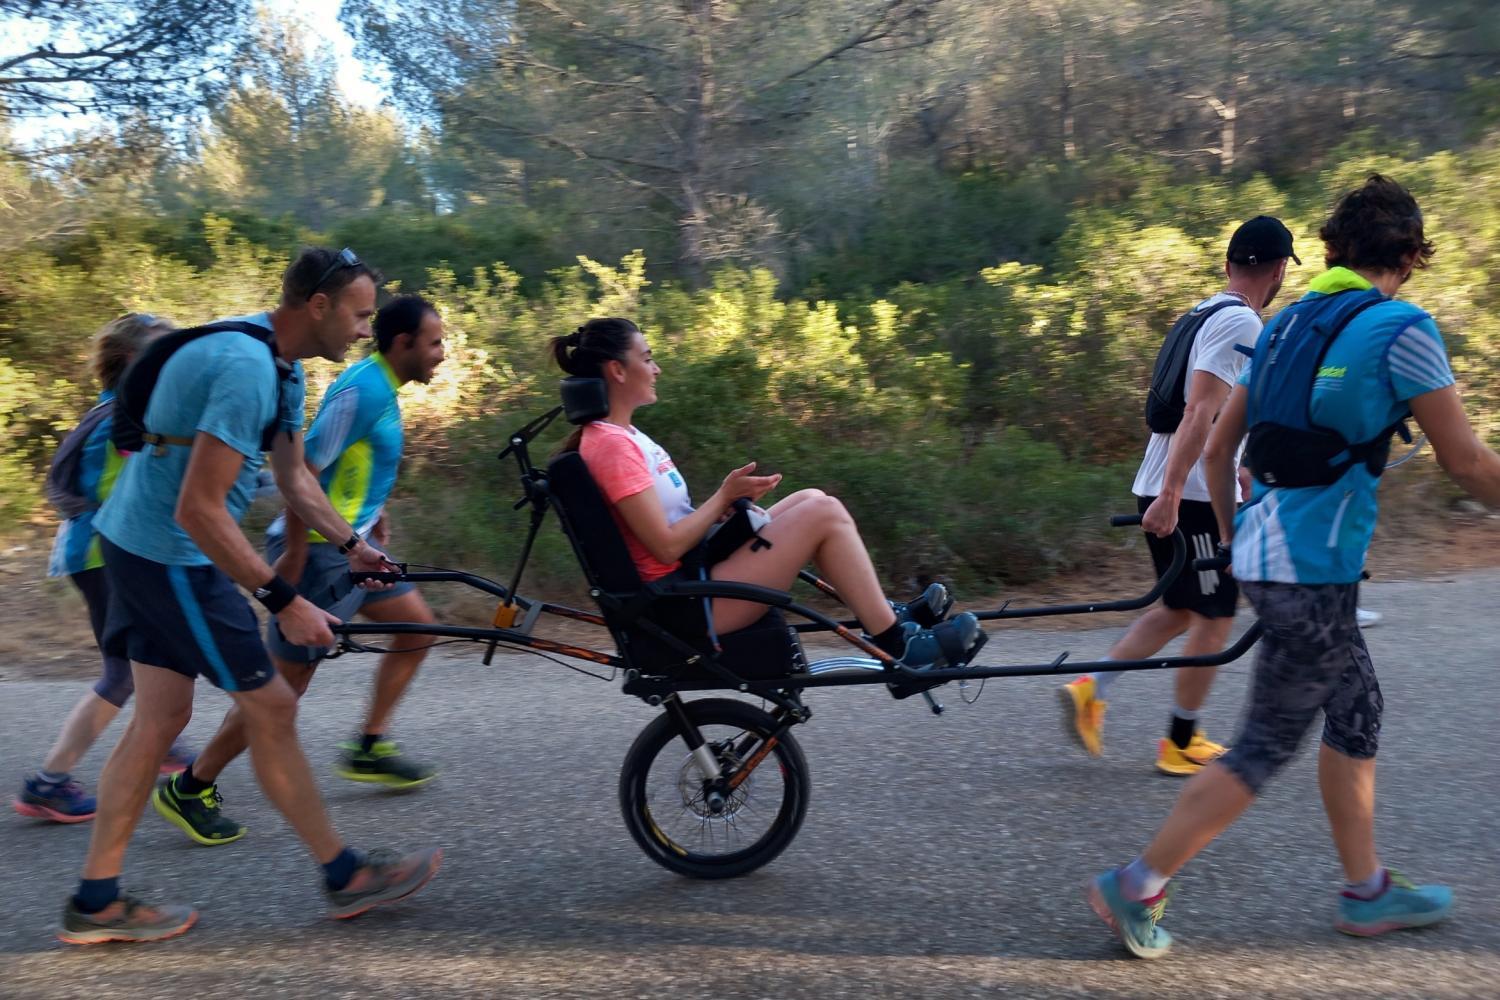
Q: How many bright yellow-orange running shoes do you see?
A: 2